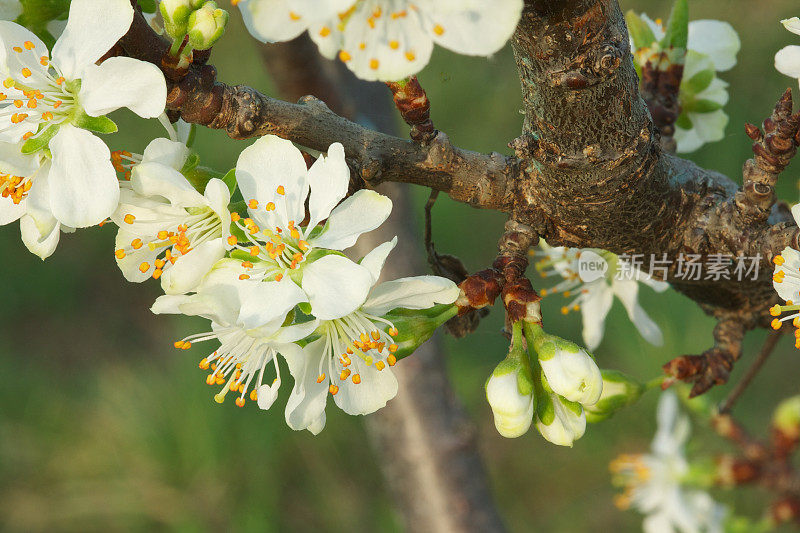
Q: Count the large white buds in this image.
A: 3